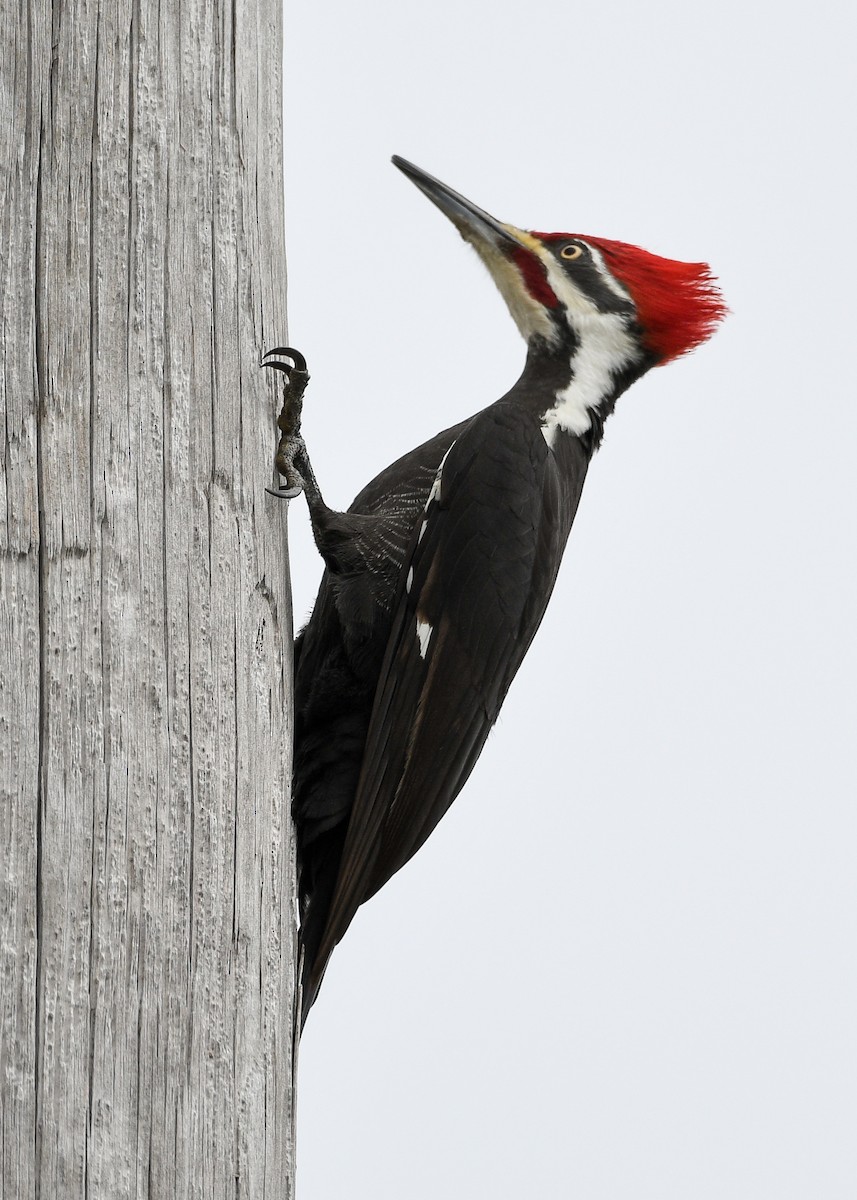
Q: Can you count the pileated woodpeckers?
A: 1